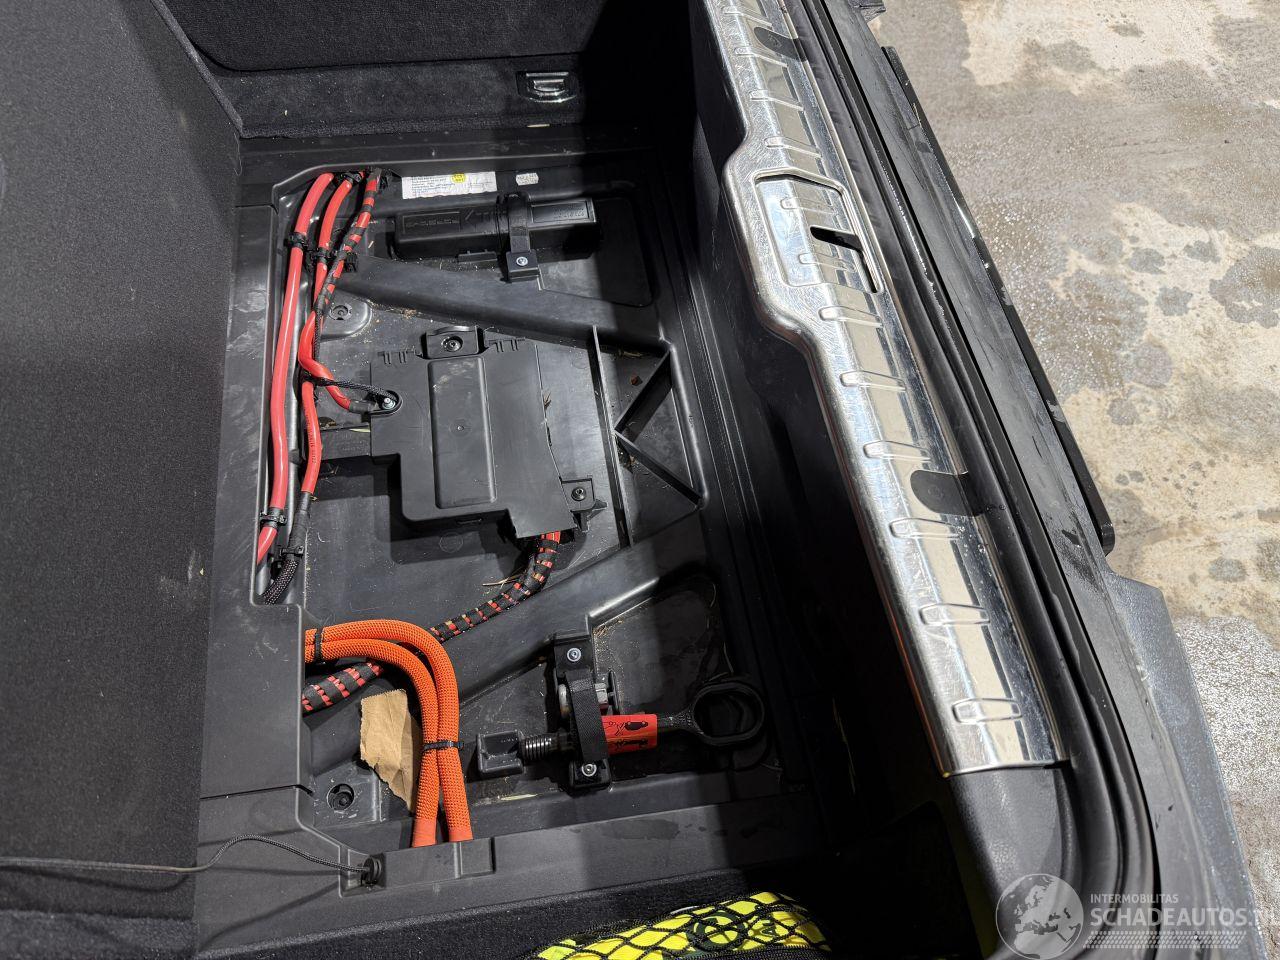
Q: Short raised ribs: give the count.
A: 12